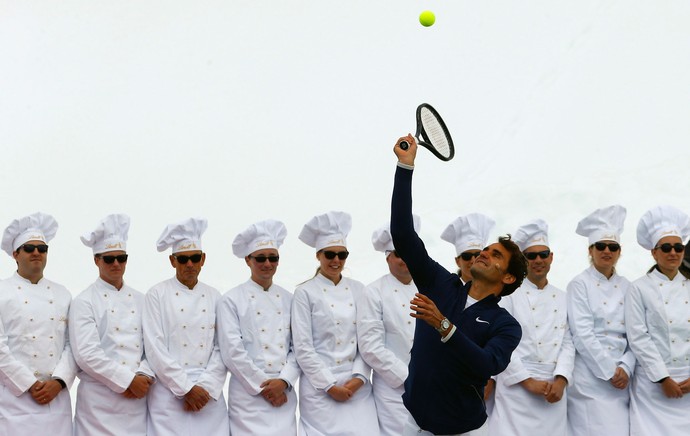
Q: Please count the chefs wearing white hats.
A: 10